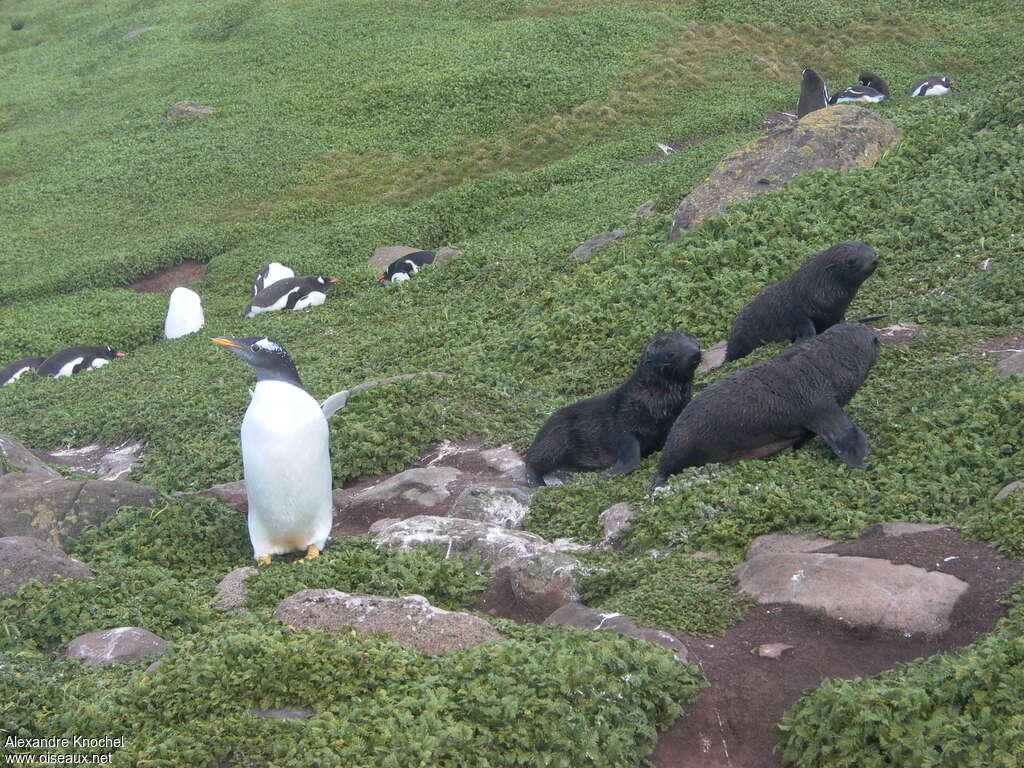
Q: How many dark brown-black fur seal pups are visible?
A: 3